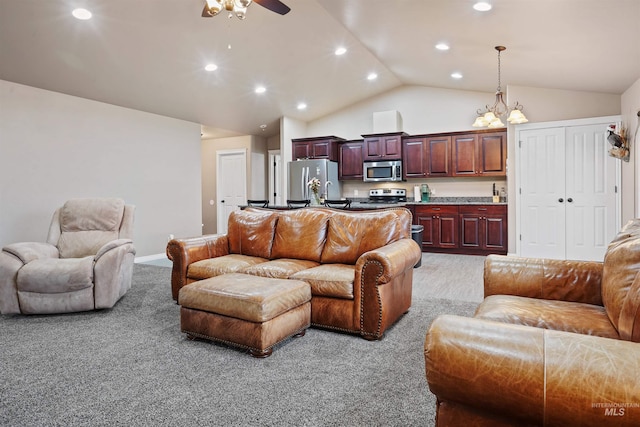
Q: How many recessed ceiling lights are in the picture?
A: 9